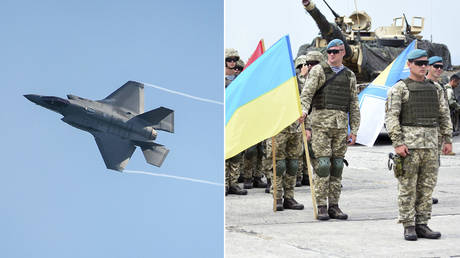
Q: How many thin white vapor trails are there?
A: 2